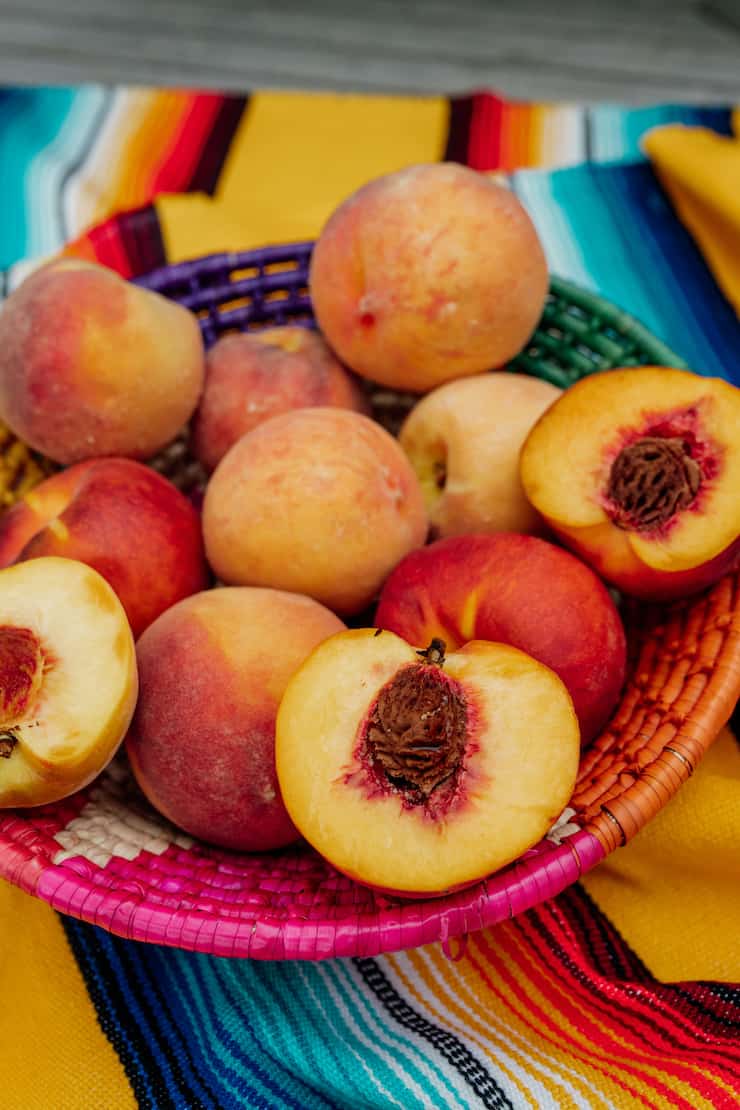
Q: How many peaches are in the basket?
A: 11